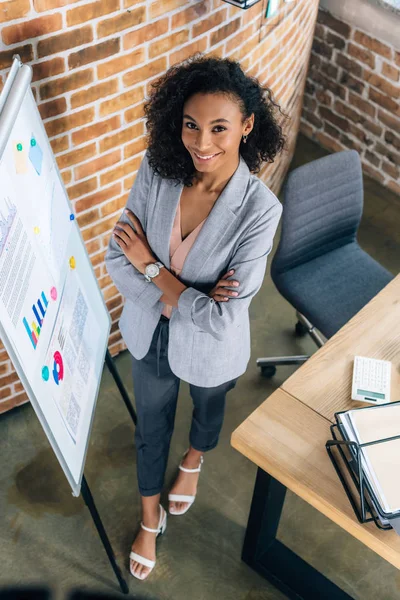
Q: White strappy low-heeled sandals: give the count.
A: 2